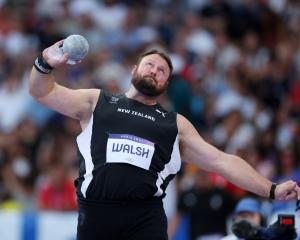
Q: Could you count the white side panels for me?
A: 2